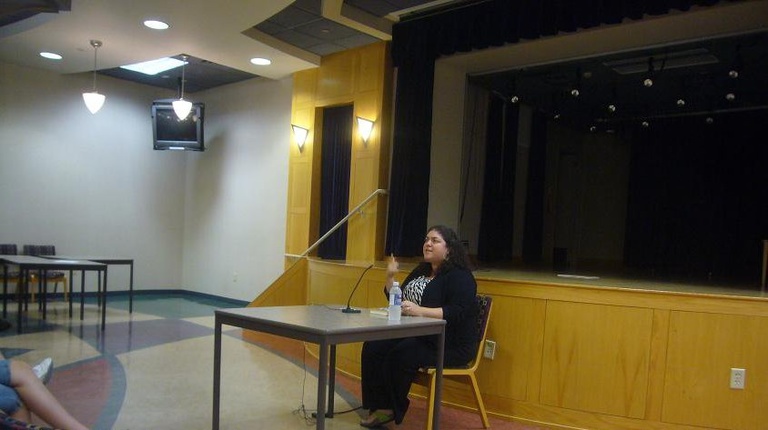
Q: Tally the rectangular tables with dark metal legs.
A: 3